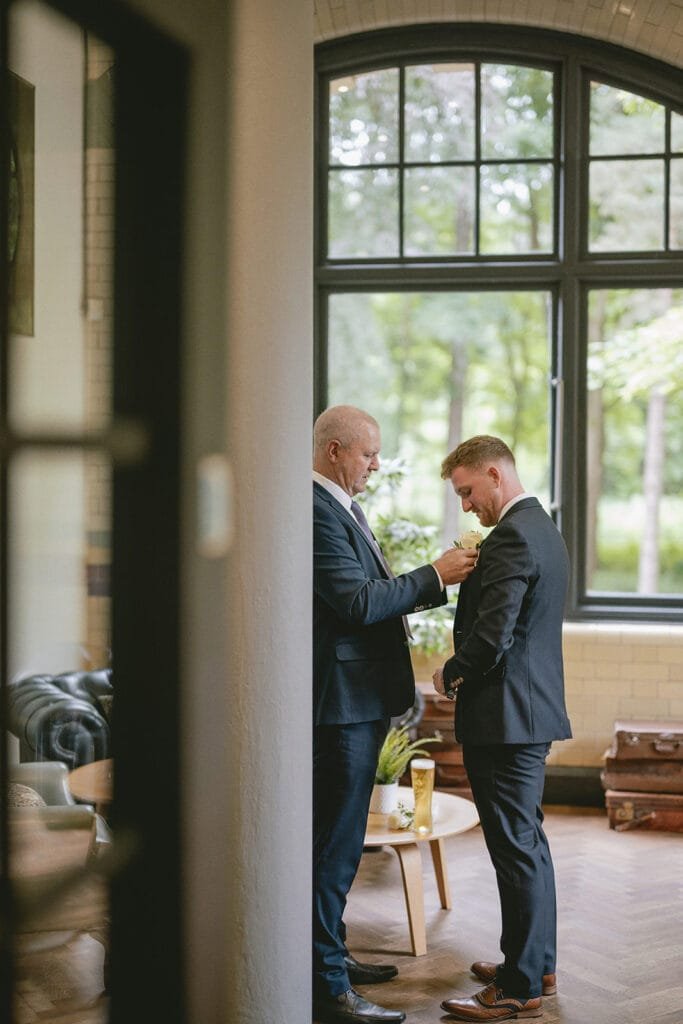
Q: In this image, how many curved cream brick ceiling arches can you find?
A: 1